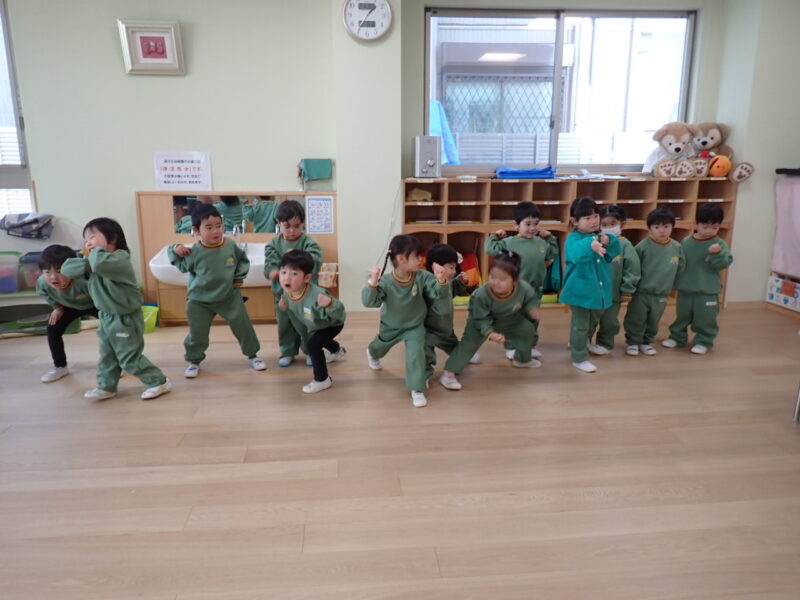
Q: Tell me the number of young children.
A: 13